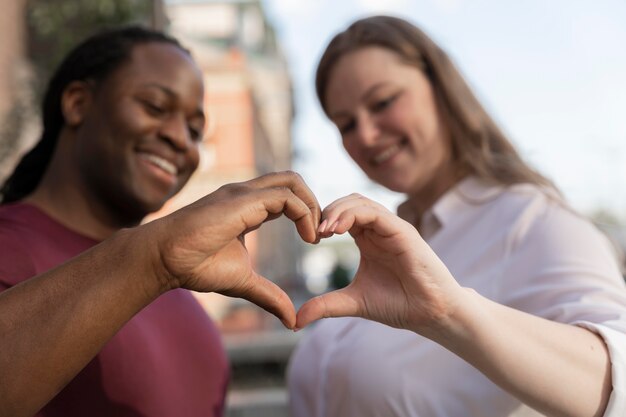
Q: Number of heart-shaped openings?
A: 1